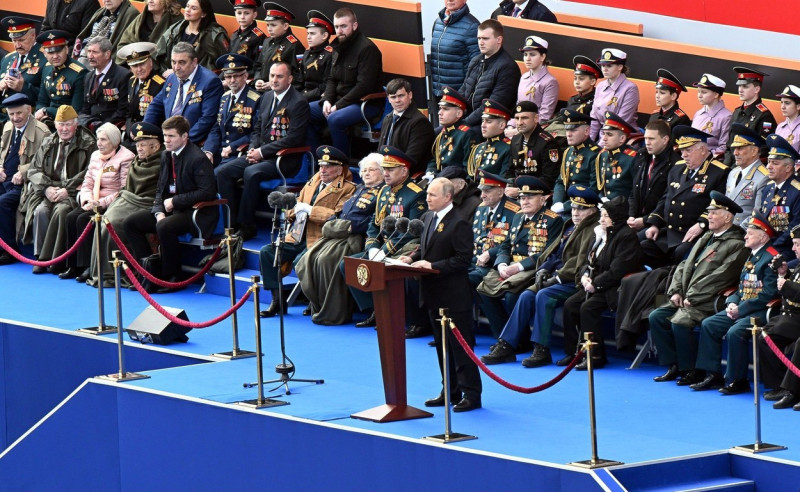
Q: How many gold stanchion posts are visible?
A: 7